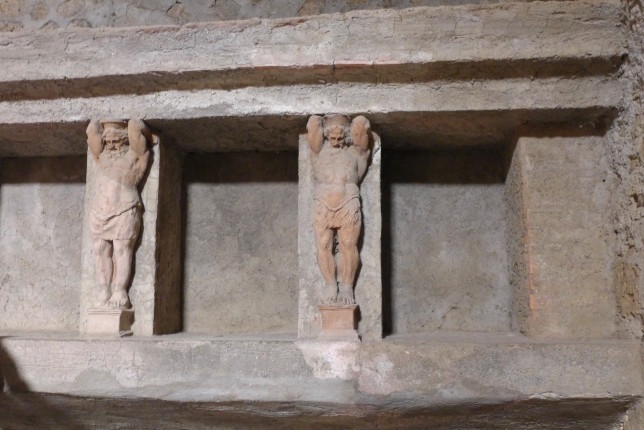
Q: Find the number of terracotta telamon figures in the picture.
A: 2